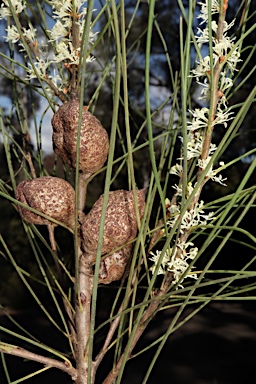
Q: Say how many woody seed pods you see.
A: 4